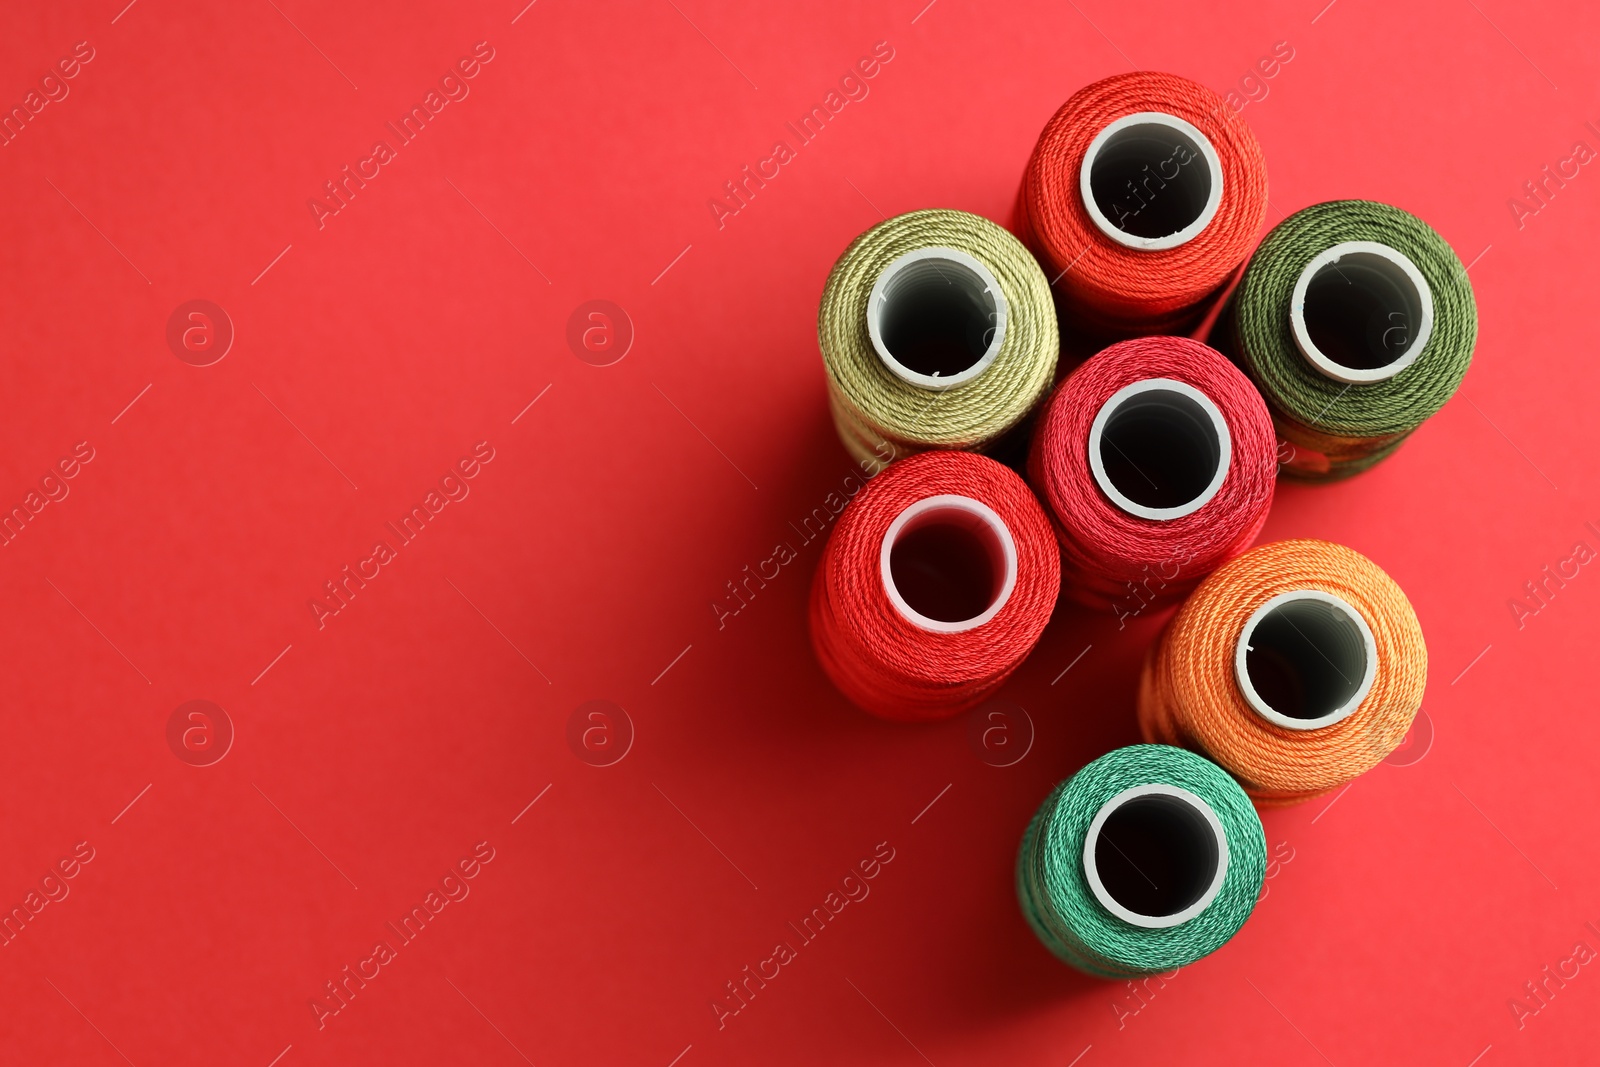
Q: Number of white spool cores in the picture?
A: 7